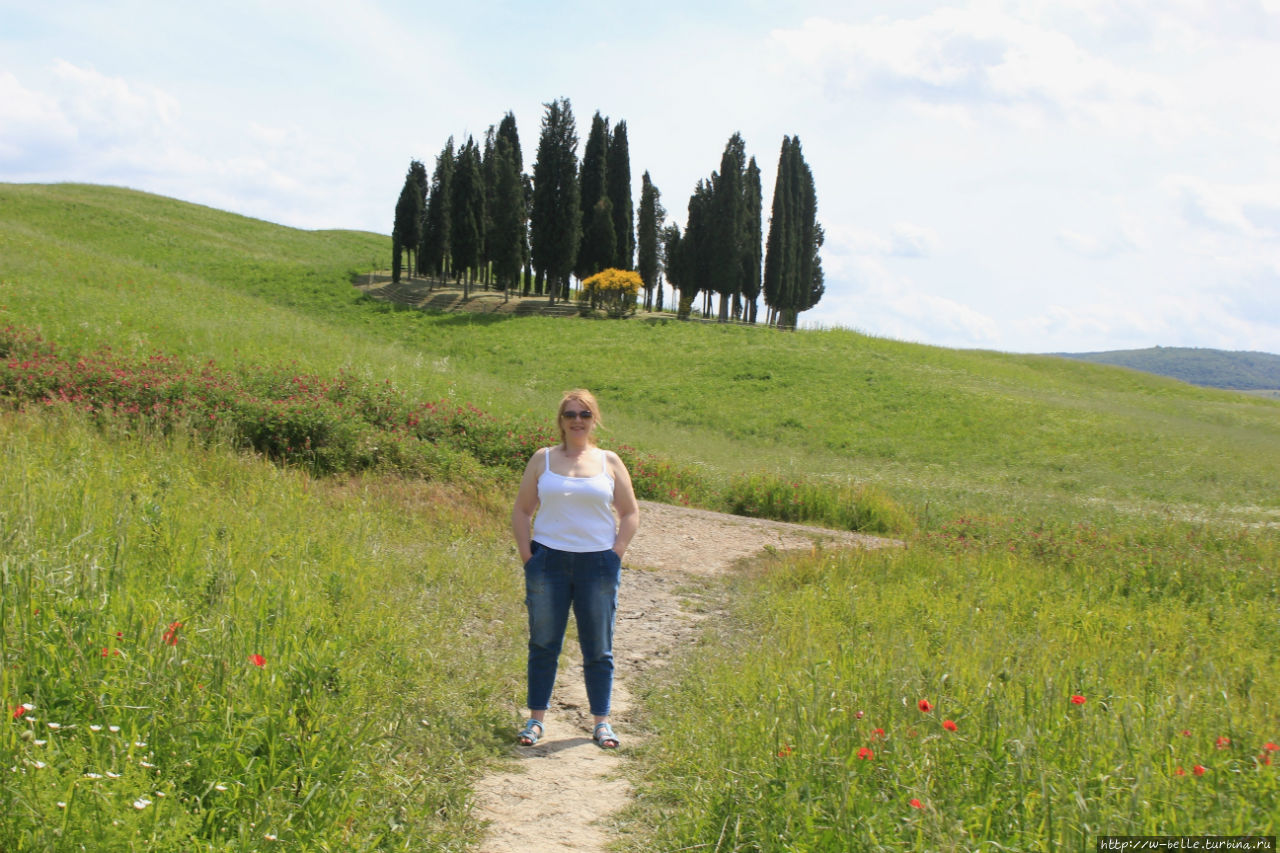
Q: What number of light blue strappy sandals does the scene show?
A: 2